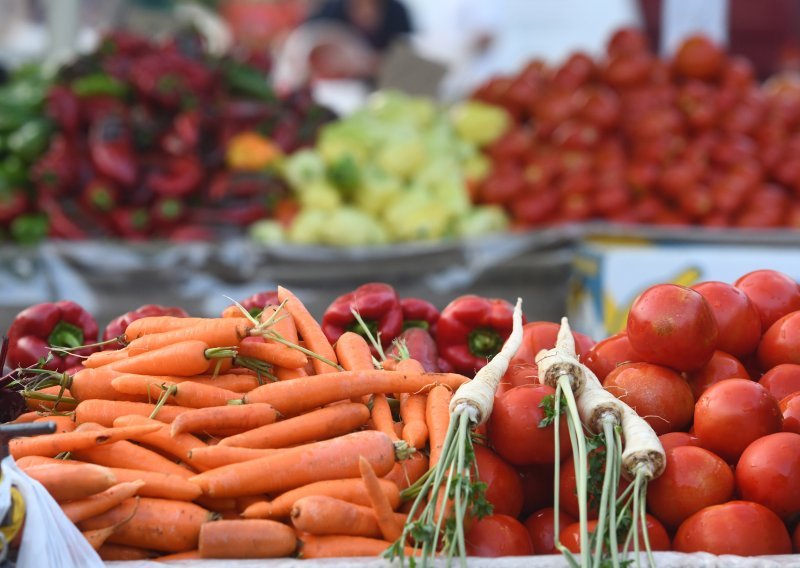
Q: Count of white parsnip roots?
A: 4